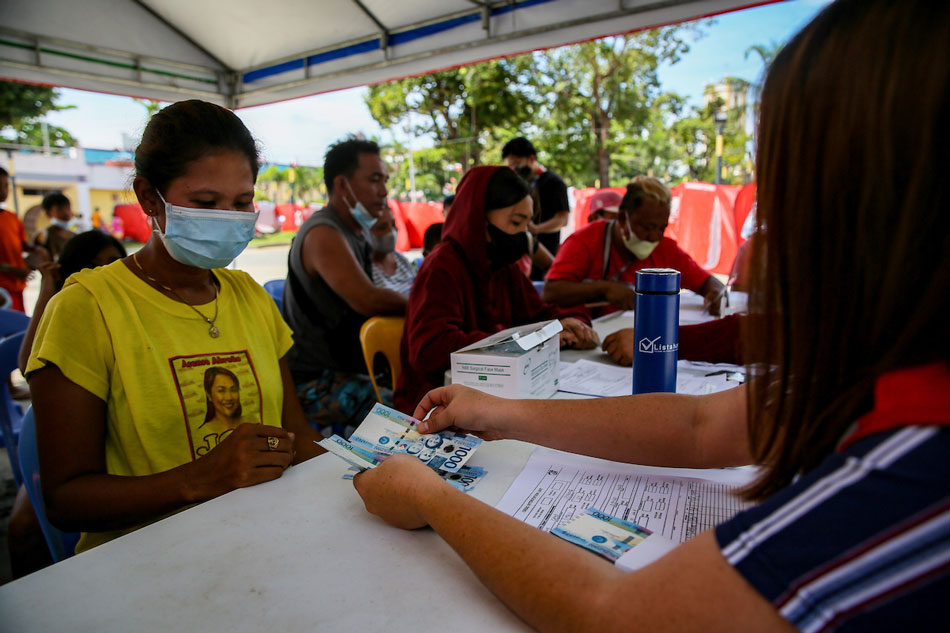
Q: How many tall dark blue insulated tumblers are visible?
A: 1